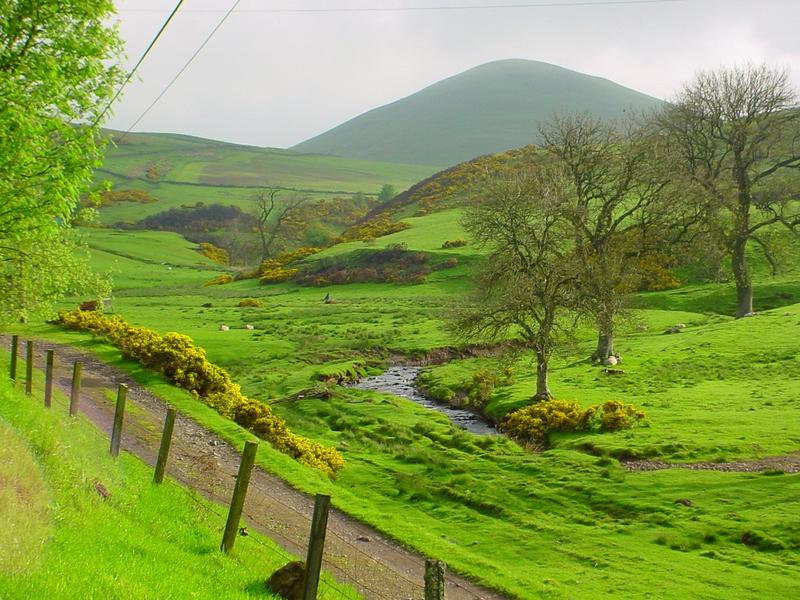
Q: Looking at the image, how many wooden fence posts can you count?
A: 9